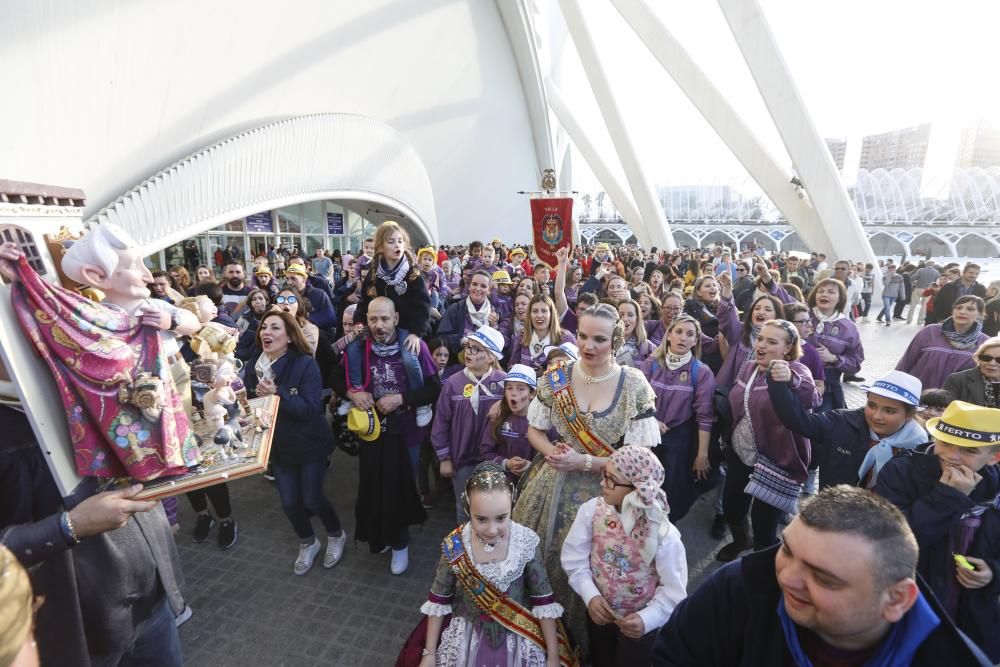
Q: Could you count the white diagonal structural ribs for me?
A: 4